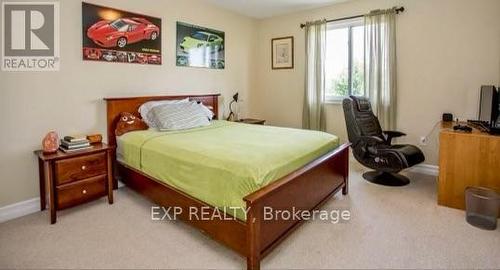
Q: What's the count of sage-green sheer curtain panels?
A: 2